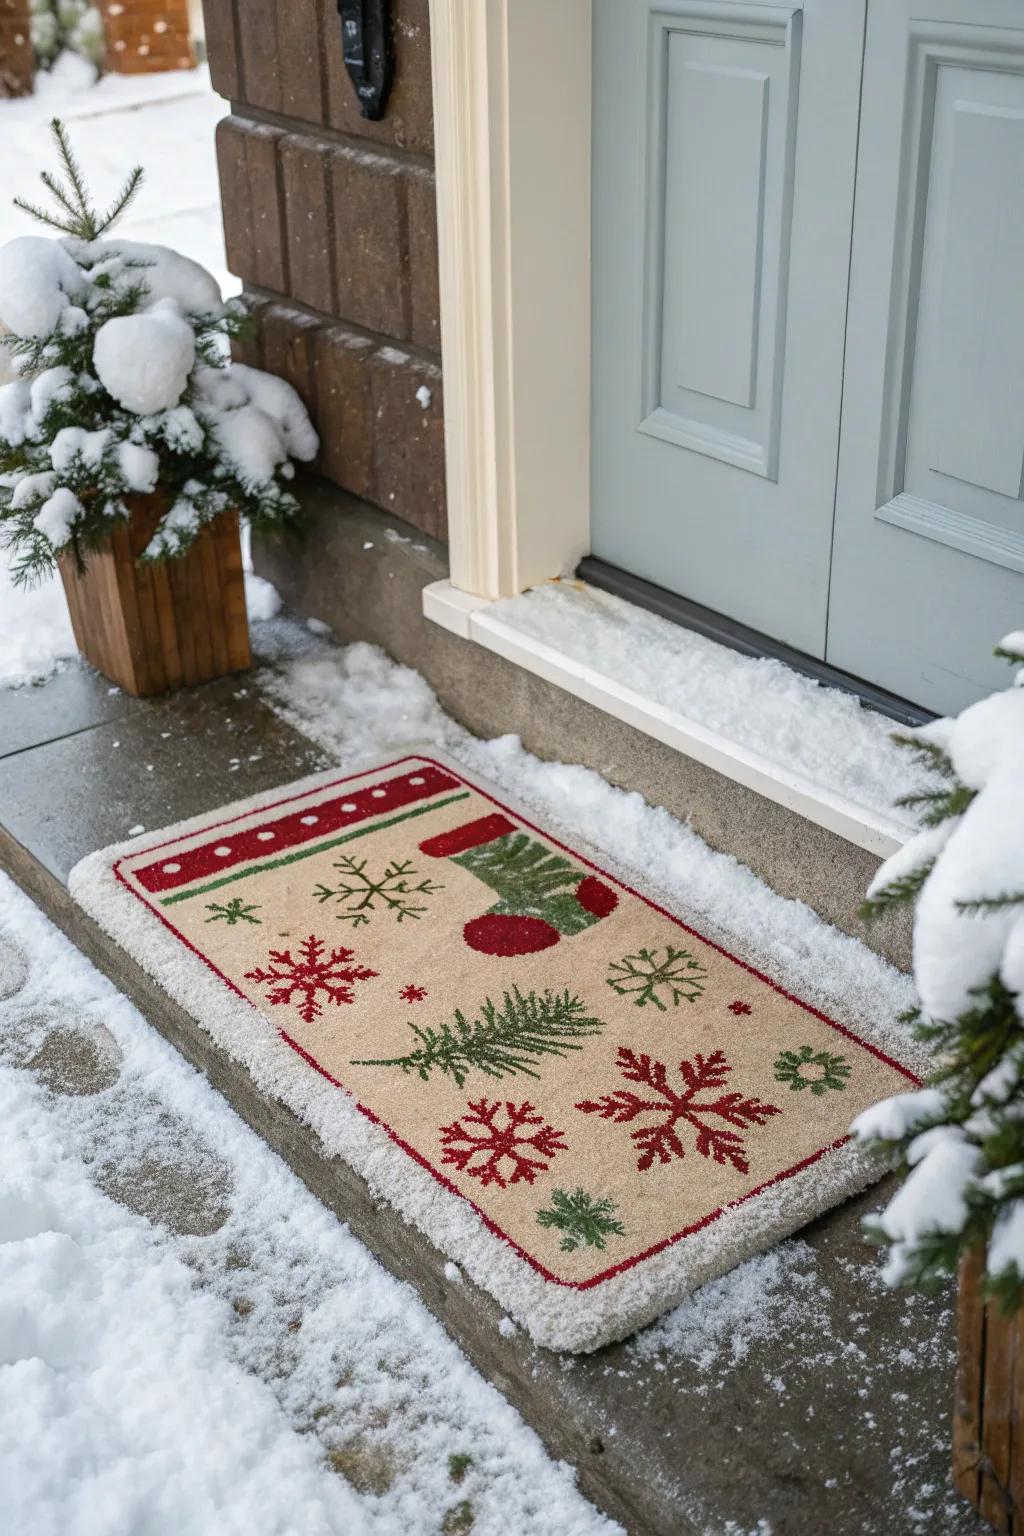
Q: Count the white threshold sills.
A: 1